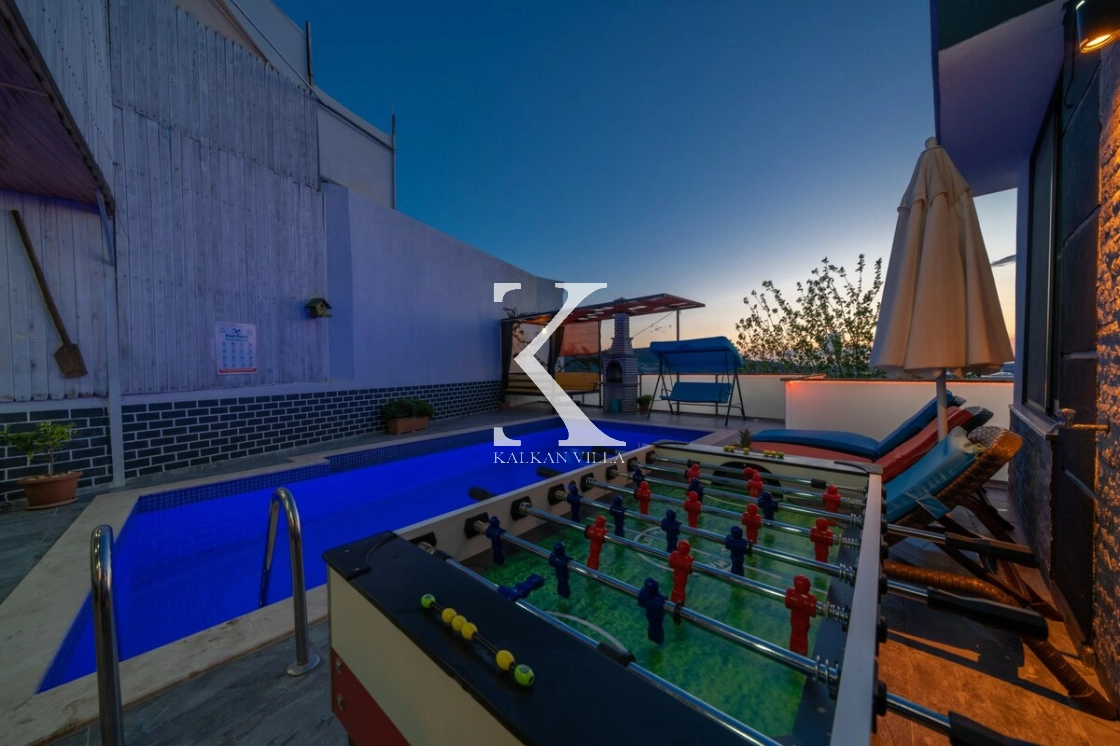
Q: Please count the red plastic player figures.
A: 11